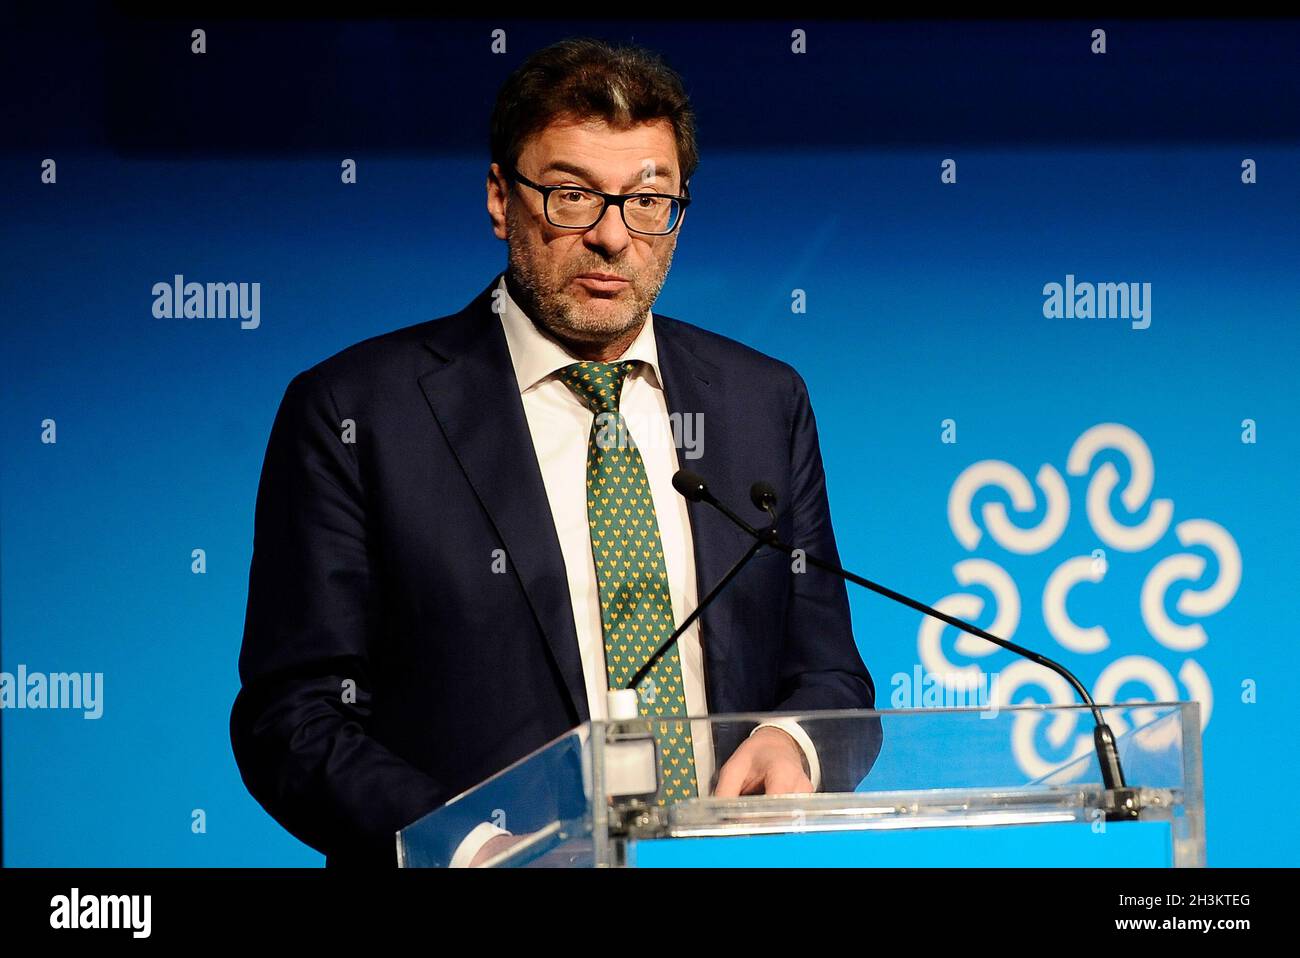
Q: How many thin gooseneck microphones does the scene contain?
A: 2